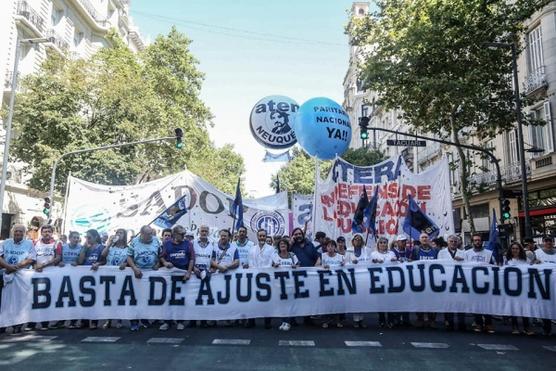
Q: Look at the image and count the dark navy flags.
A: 6